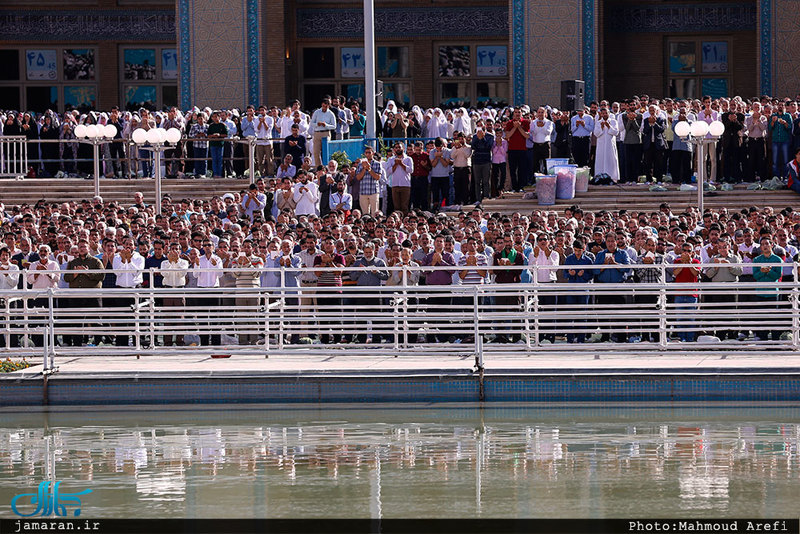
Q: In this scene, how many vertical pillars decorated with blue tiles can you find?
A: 3